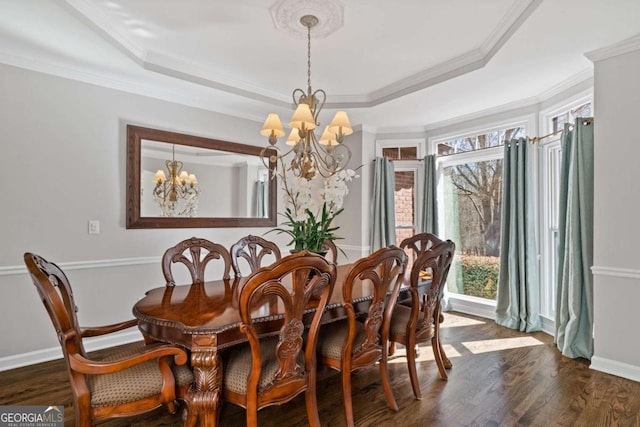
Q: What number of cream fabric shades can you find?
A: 5